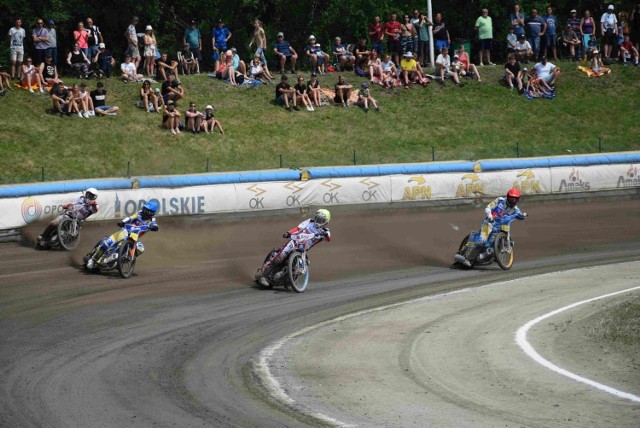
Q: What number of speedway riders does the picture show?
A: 4